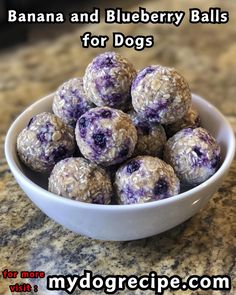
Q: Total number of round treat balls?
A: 10